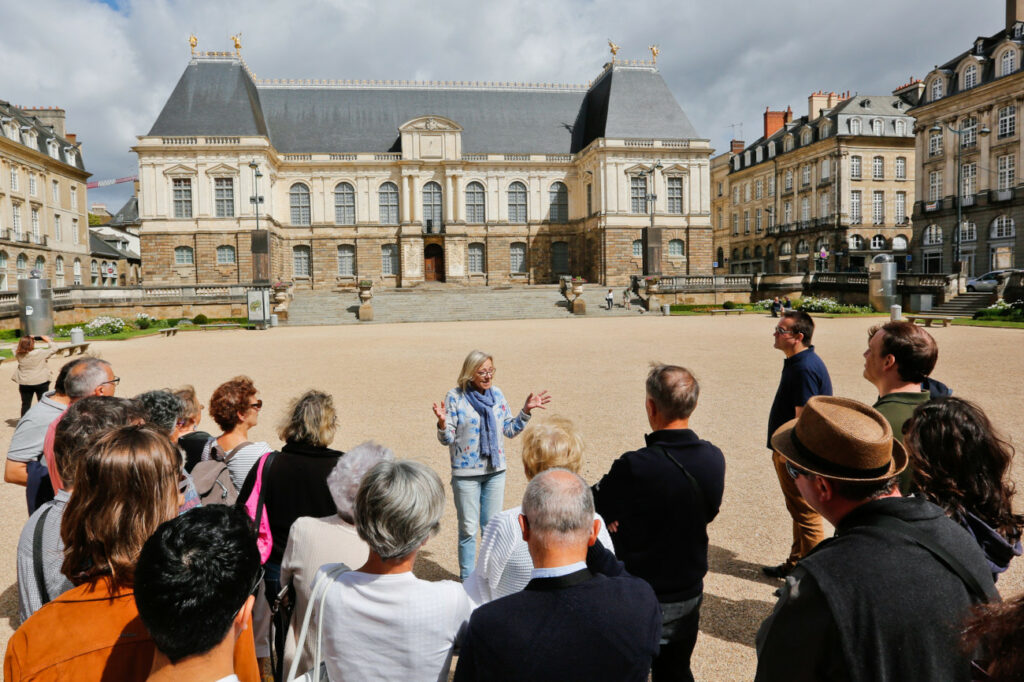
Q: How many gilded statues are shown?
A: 4